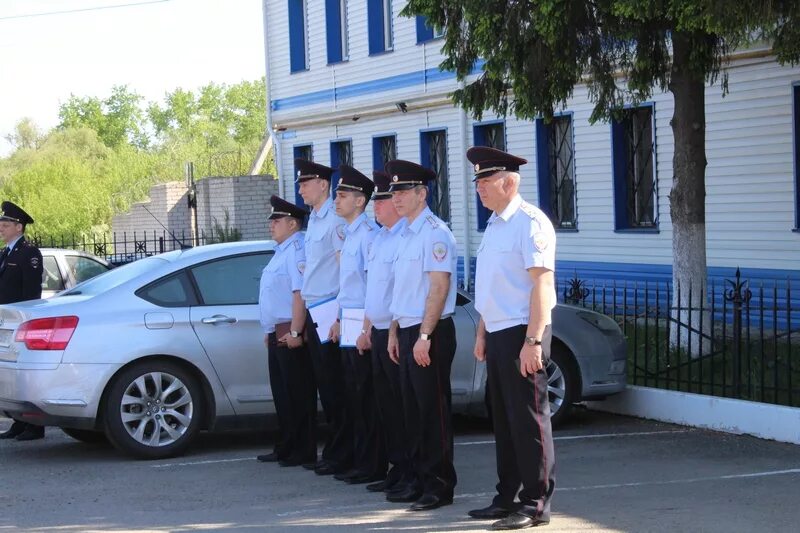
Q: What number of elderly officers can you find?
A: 1